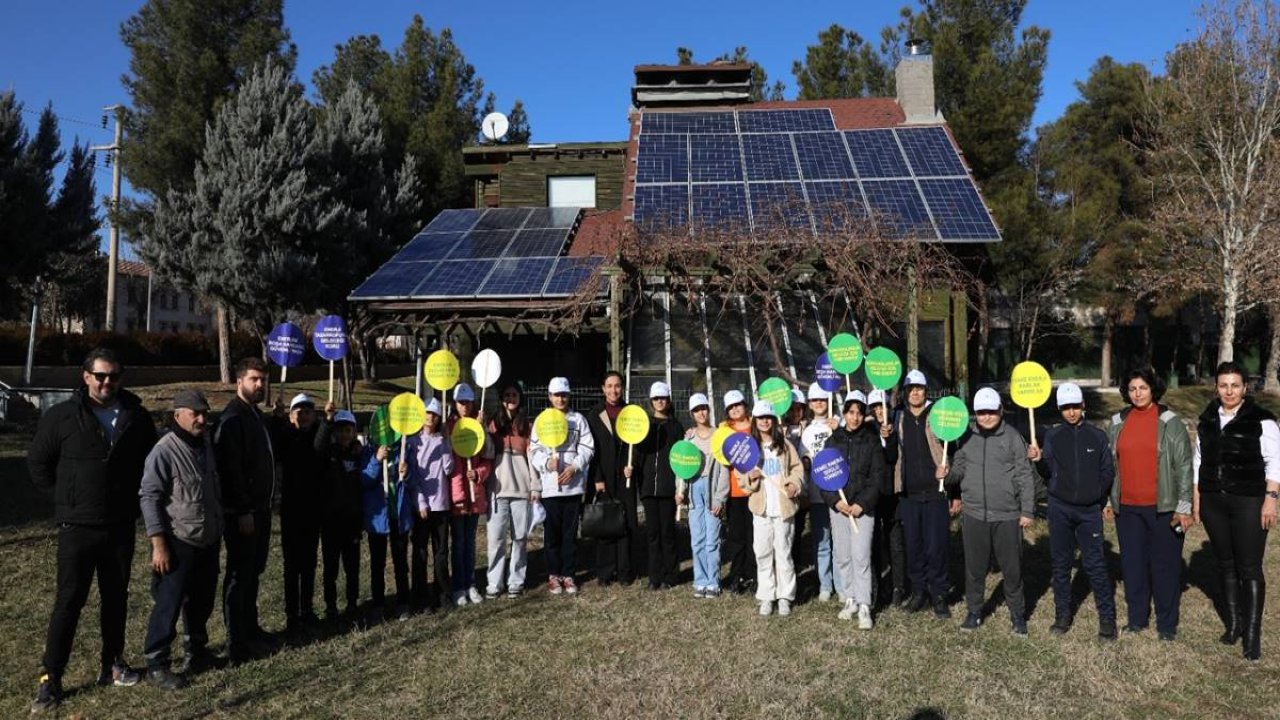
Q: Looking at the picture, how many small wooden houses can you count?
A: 1